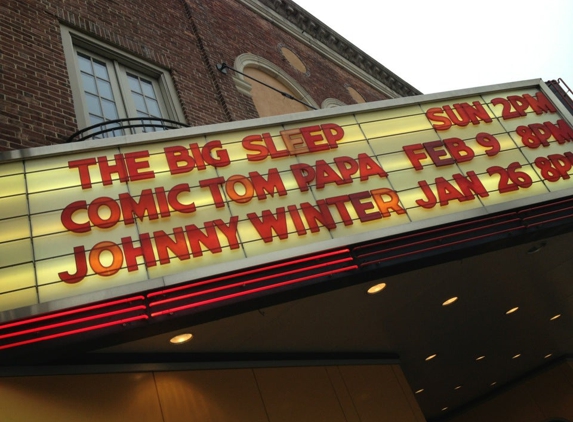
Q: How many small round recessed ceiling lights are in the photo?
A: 13